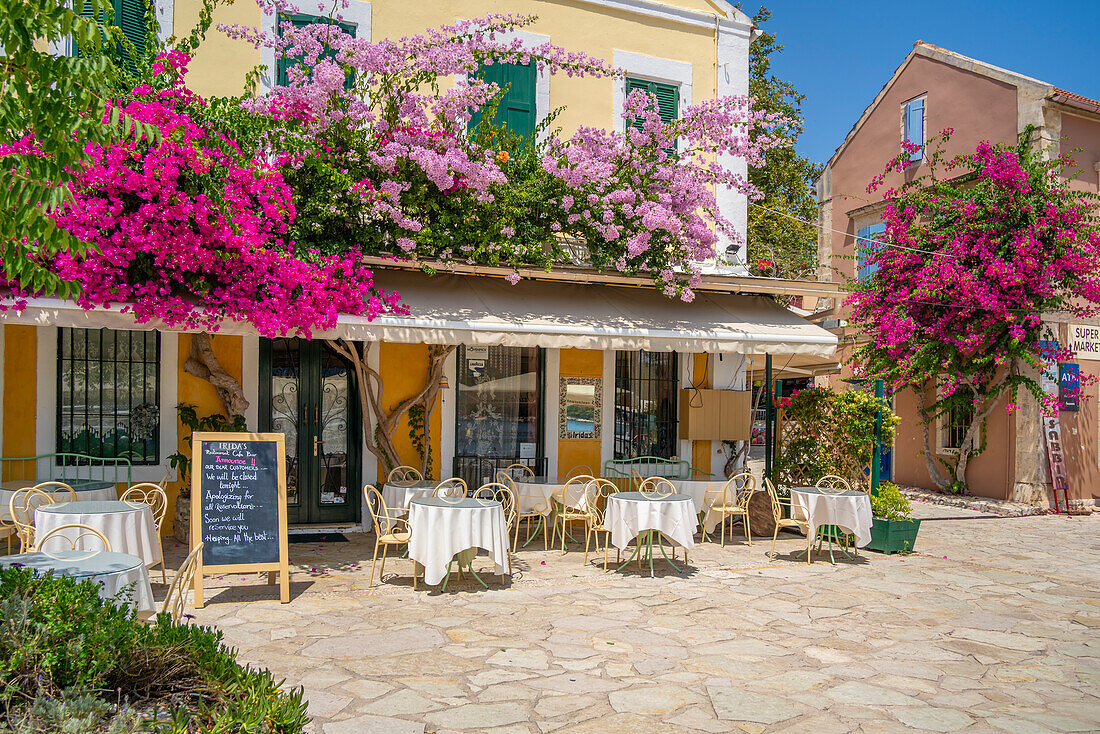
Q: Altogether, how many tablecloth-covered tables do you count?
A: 9